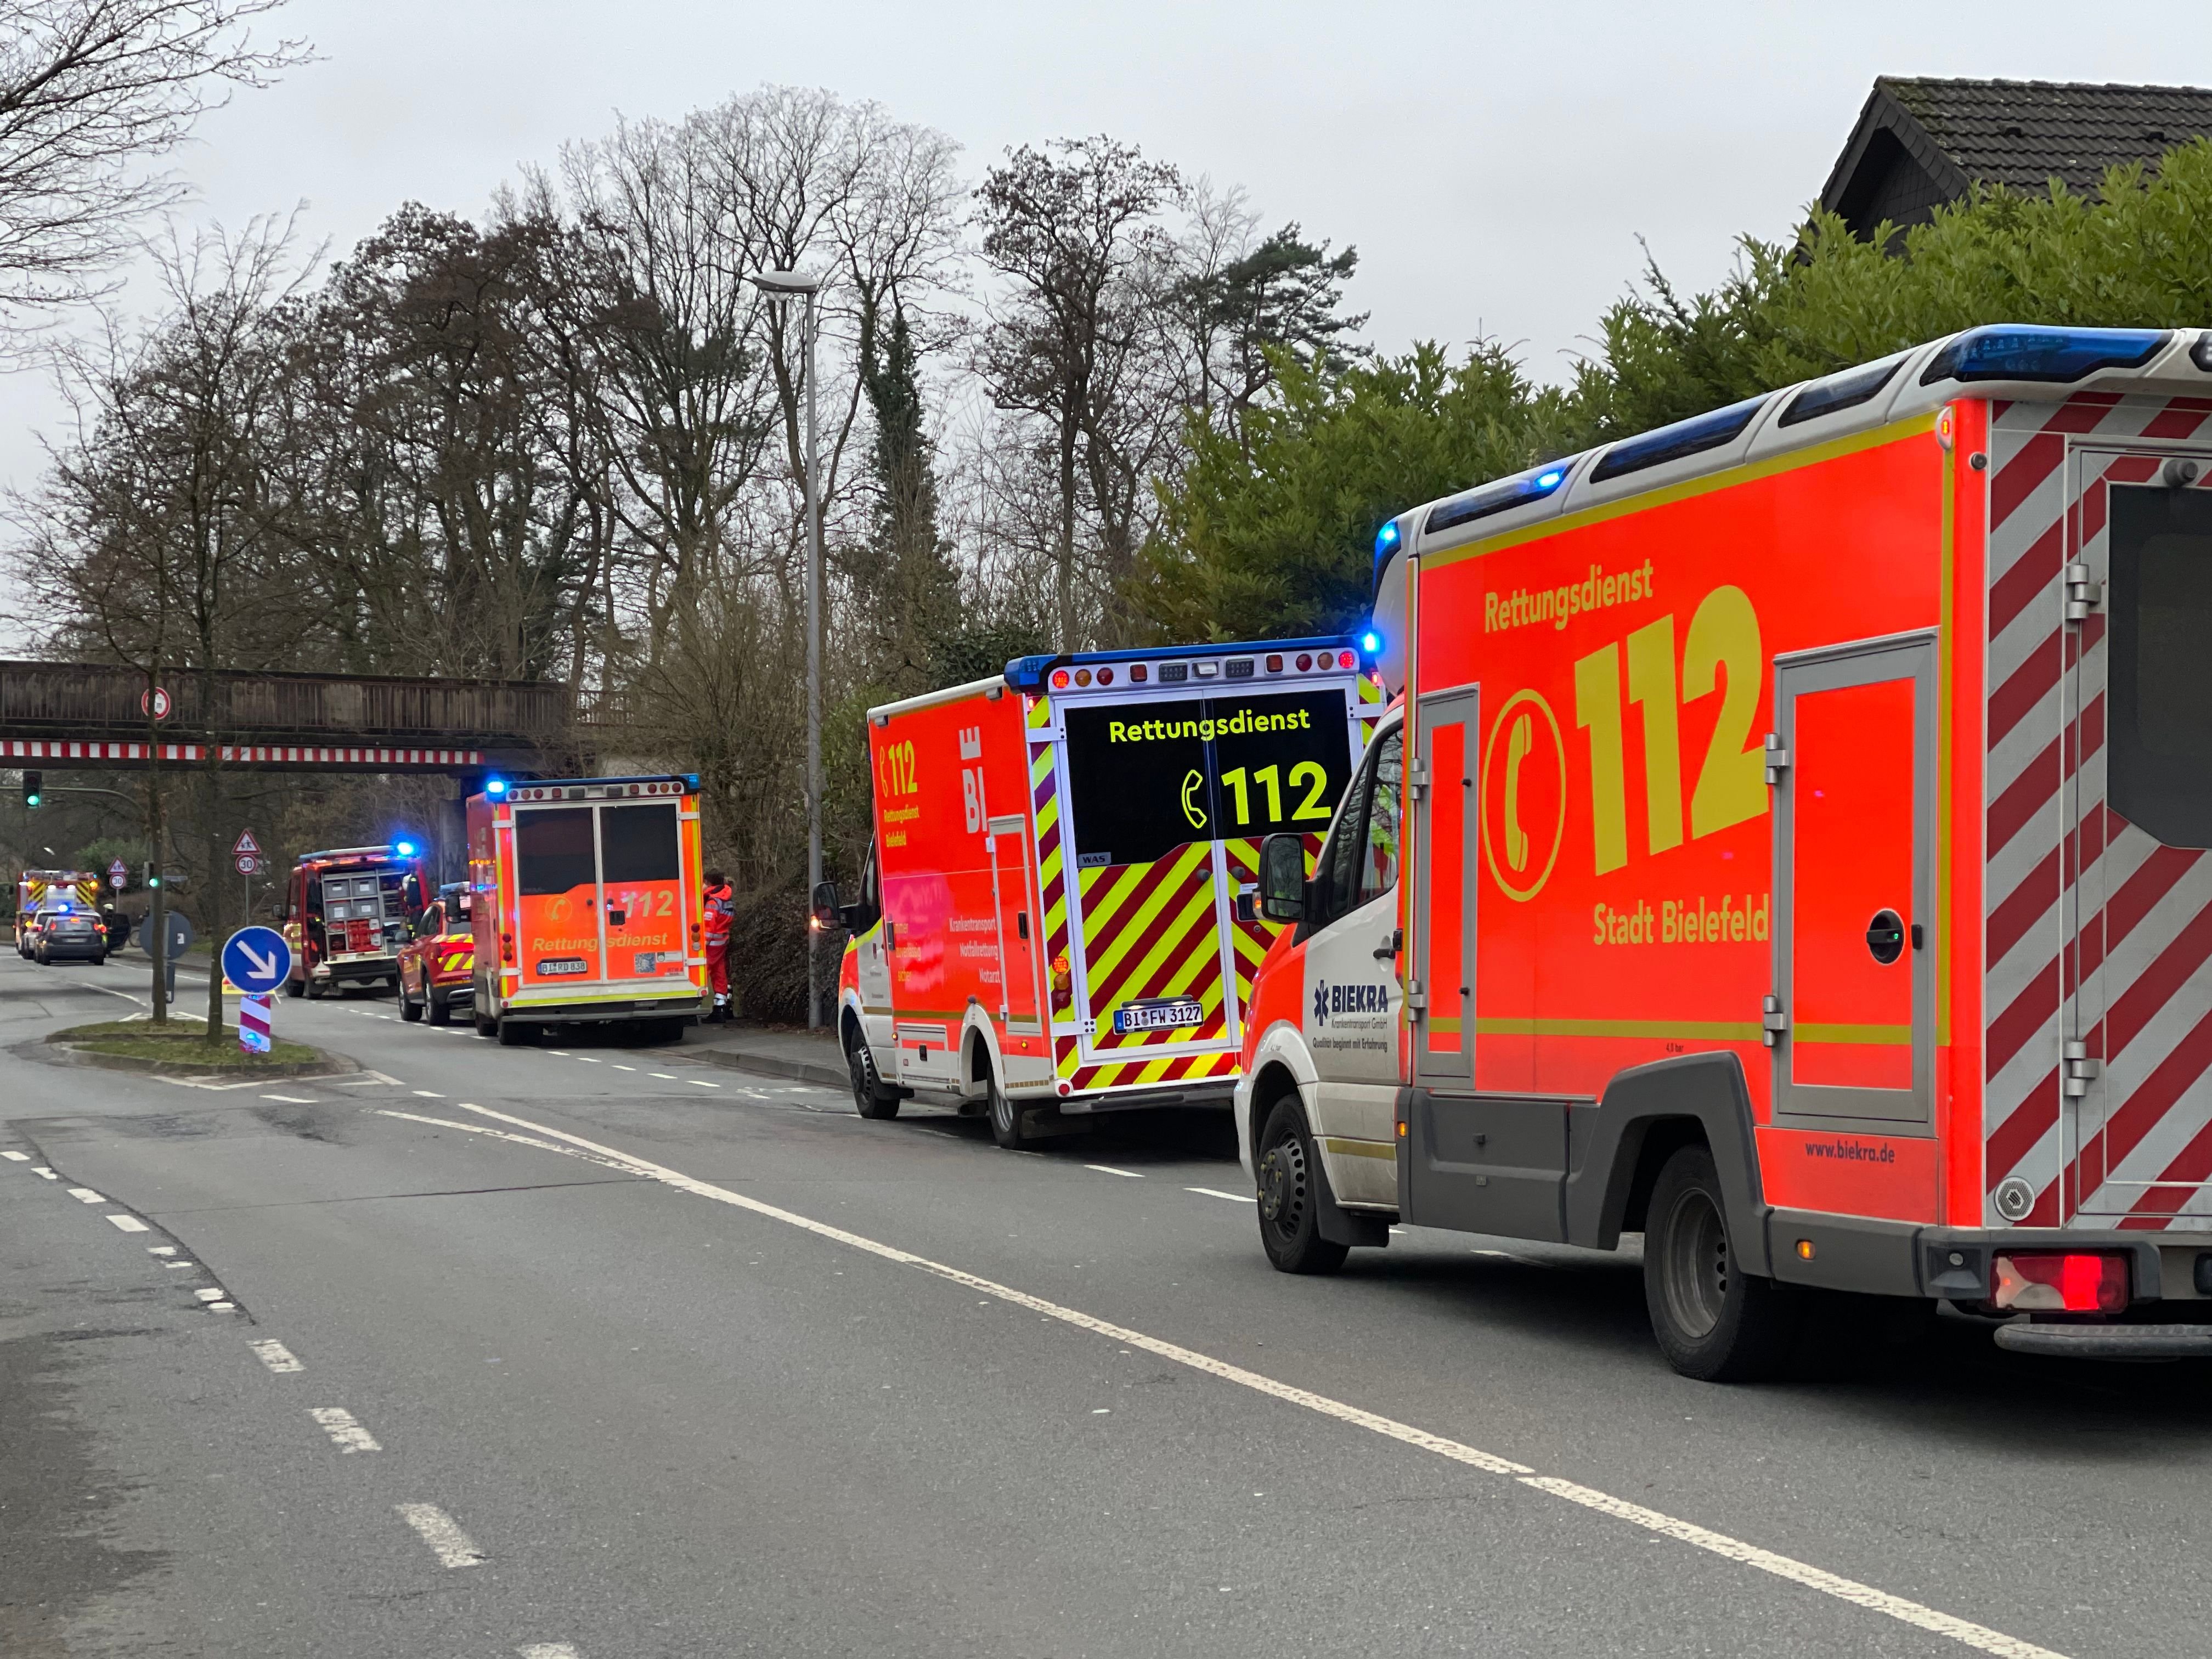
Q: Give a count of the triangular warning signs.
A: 2